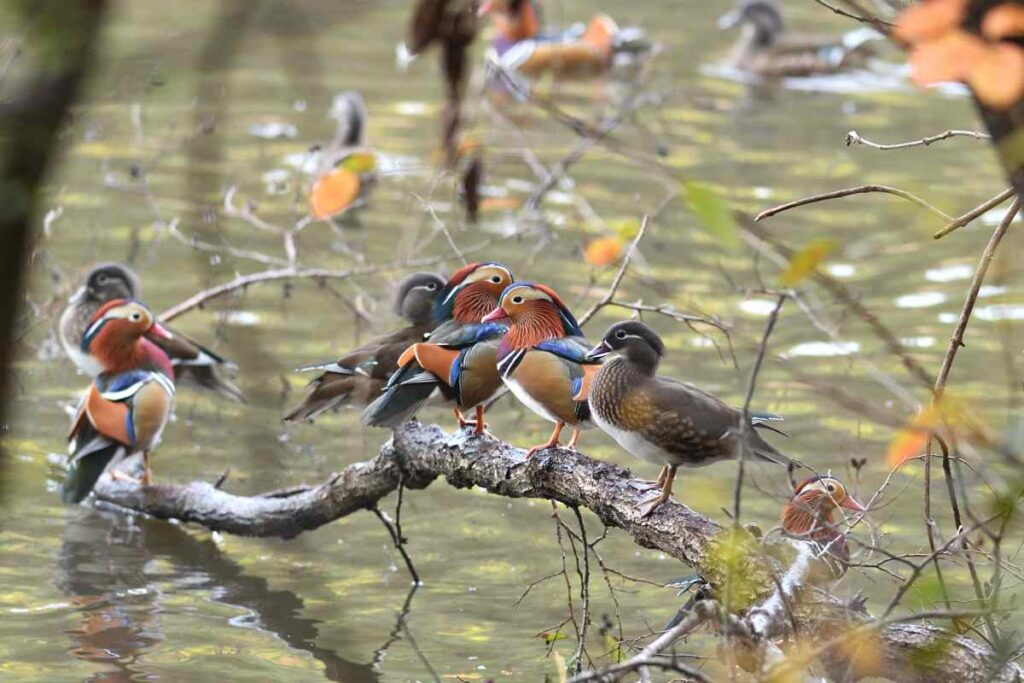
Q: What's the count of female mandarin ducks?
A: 5